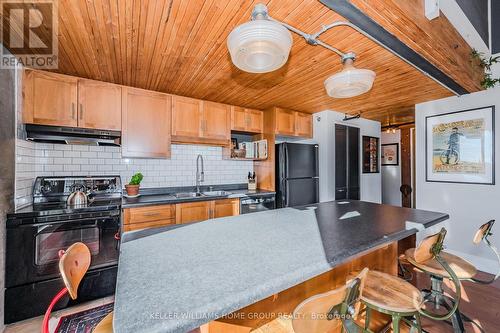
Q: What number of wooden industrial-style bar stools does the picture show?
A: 4